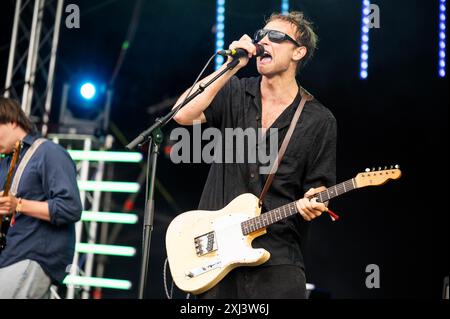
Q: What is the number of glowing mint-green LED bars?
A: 5